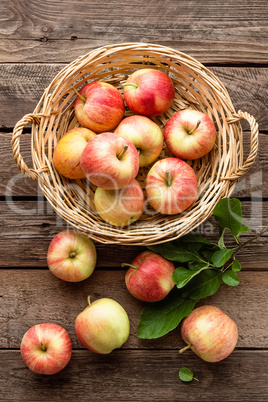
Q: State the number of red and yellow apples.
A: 13